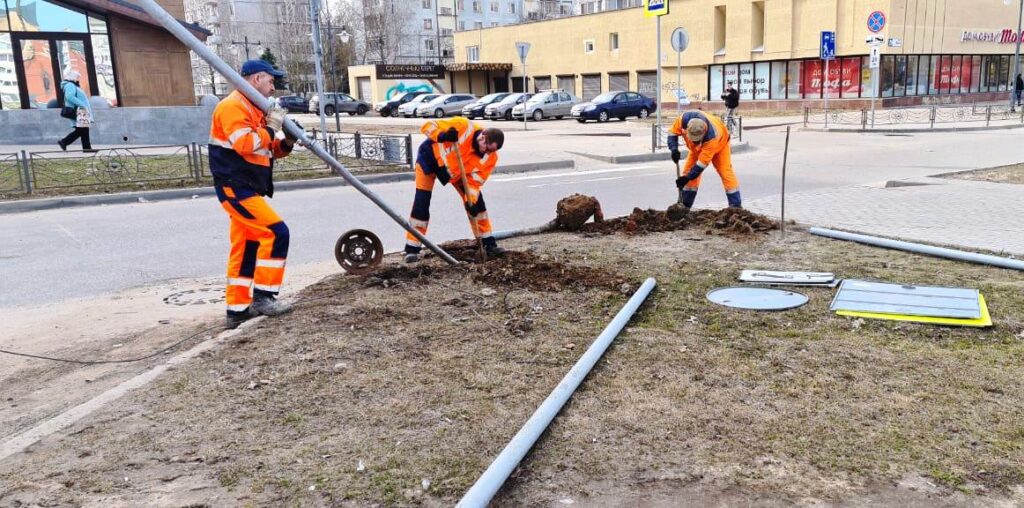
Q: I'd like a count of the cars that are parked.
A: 9